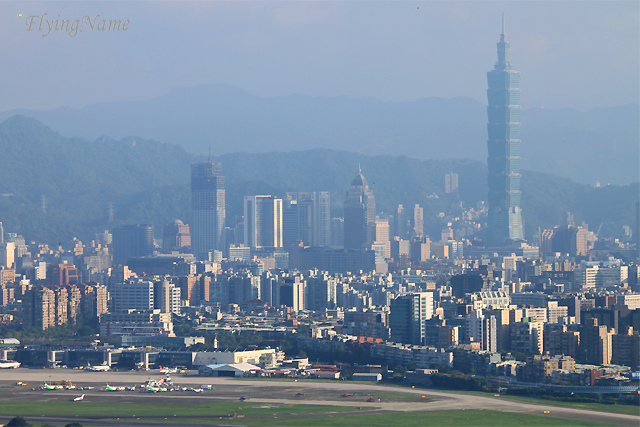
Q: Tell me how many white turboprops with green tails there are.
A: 3